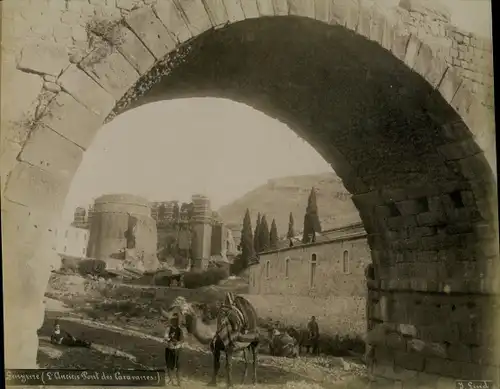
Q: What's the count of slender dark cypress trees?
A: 6